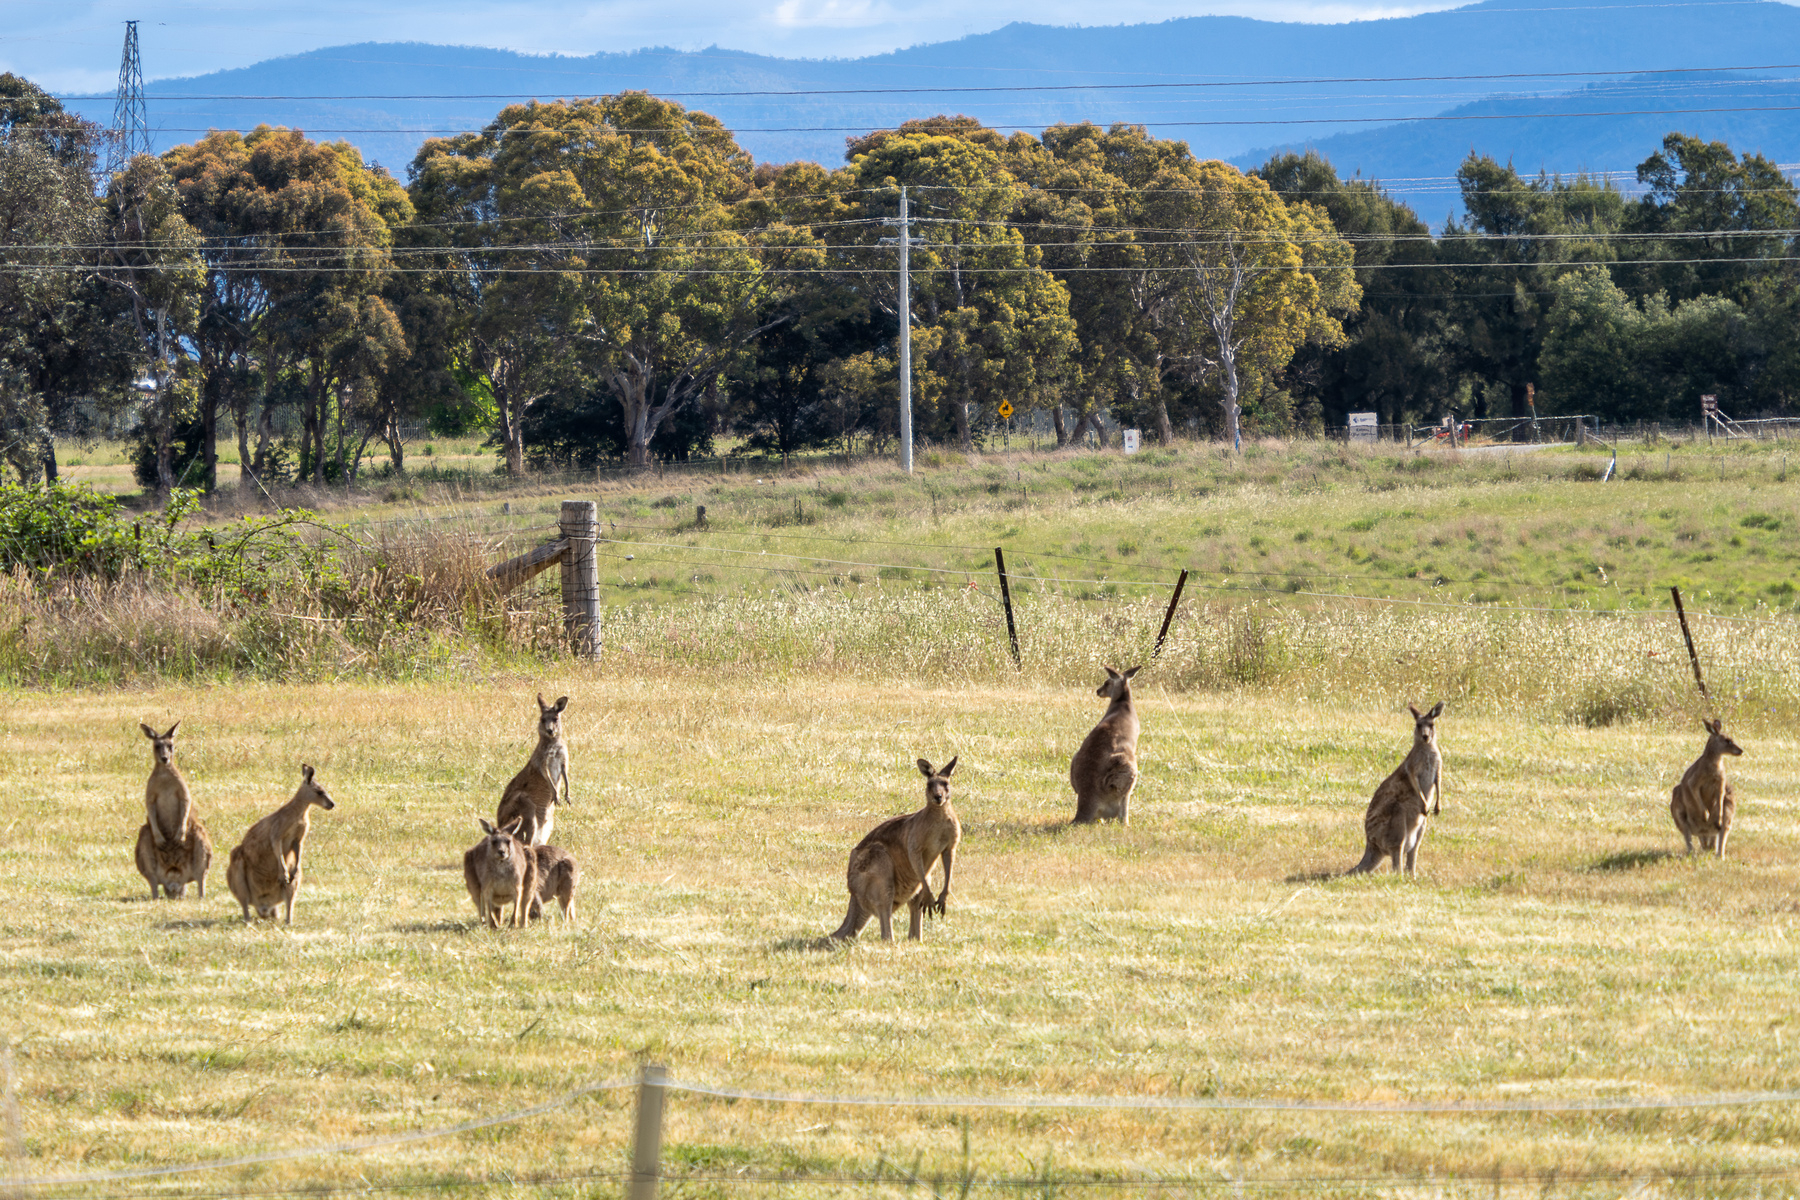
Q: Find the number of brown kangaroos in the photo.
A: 9